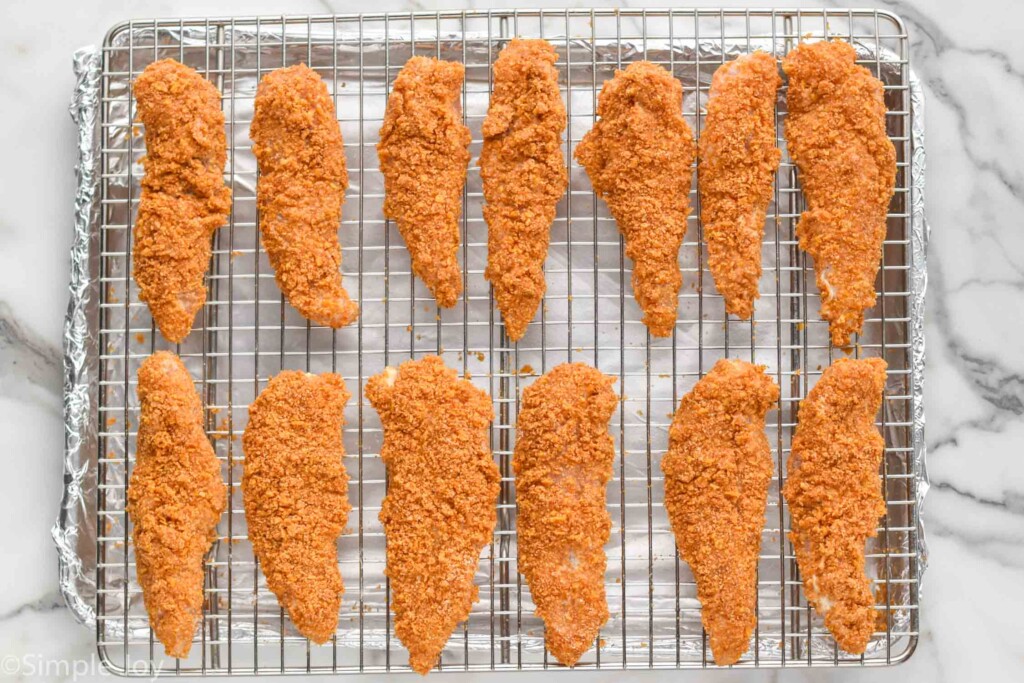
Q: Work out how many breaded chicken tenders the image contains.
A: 13